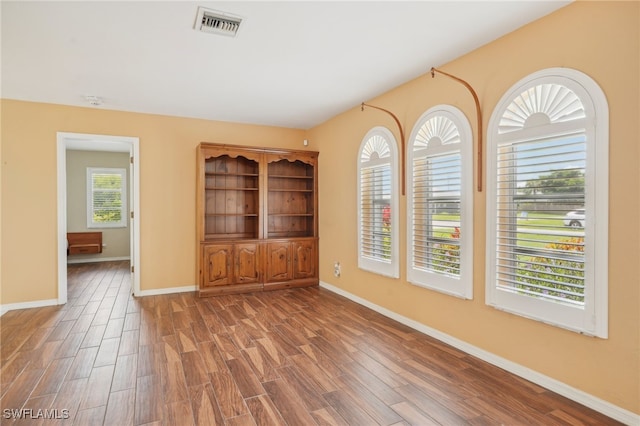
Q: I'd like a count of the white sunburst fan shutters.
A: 3